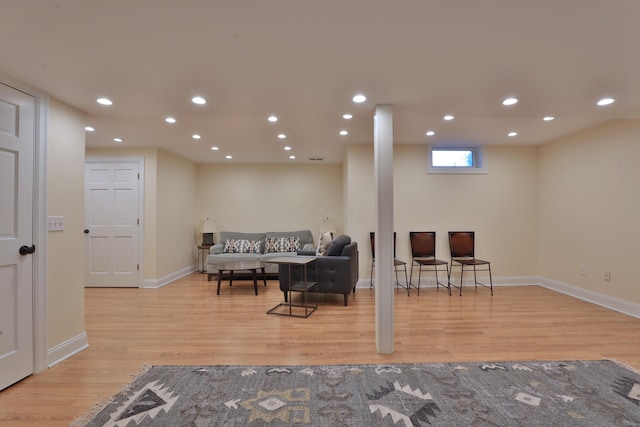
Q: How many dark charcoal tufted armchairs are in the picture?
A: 1